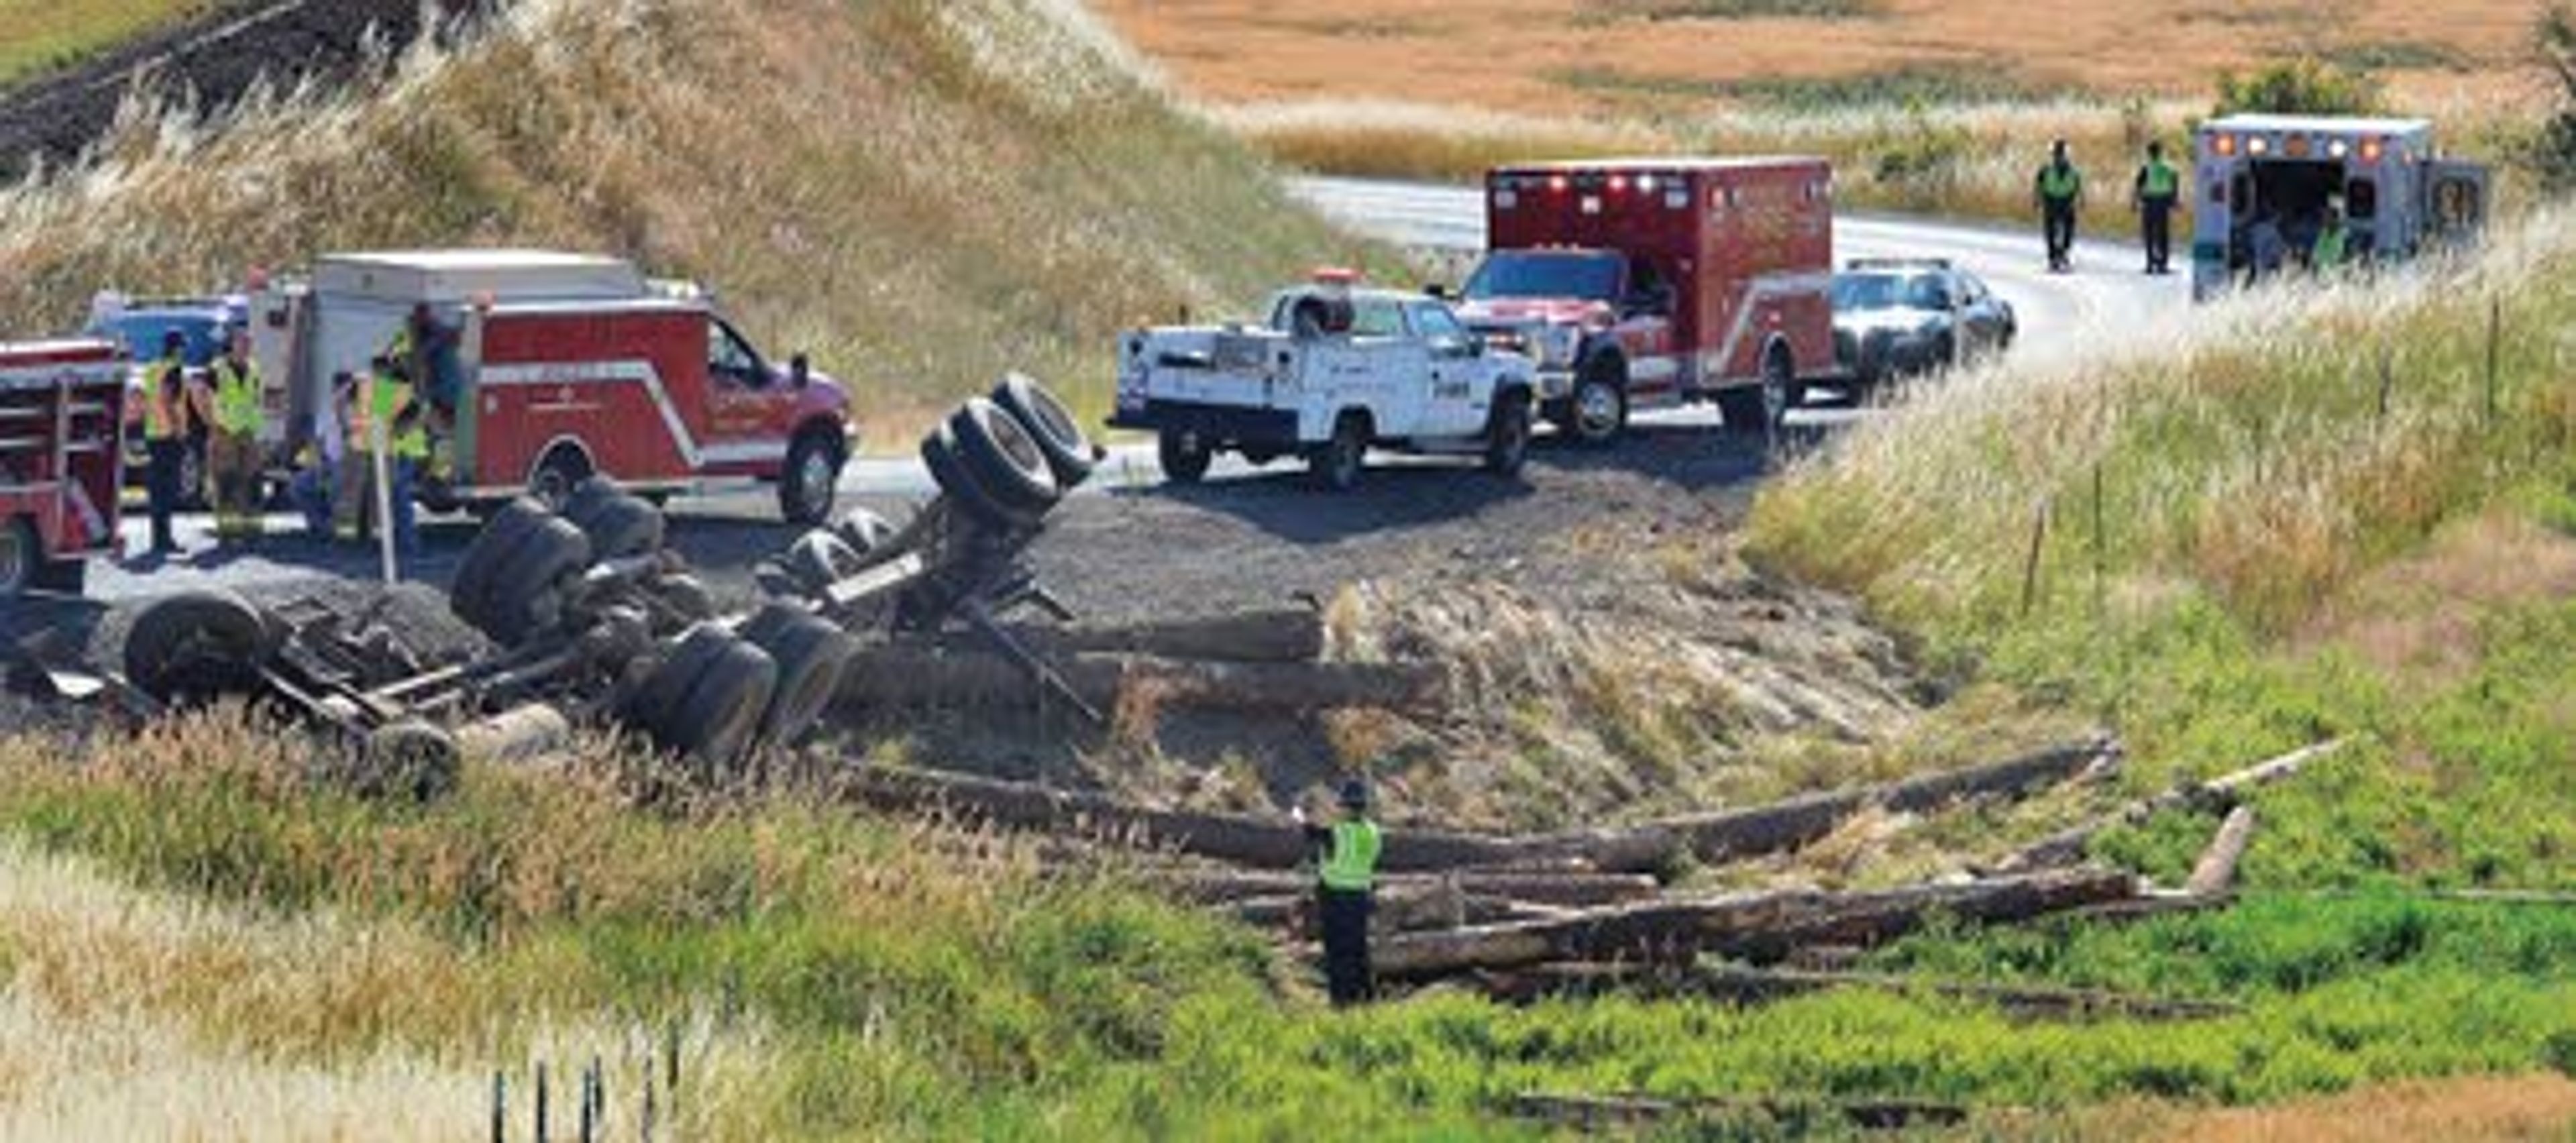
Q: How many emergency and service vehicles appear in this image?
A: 7